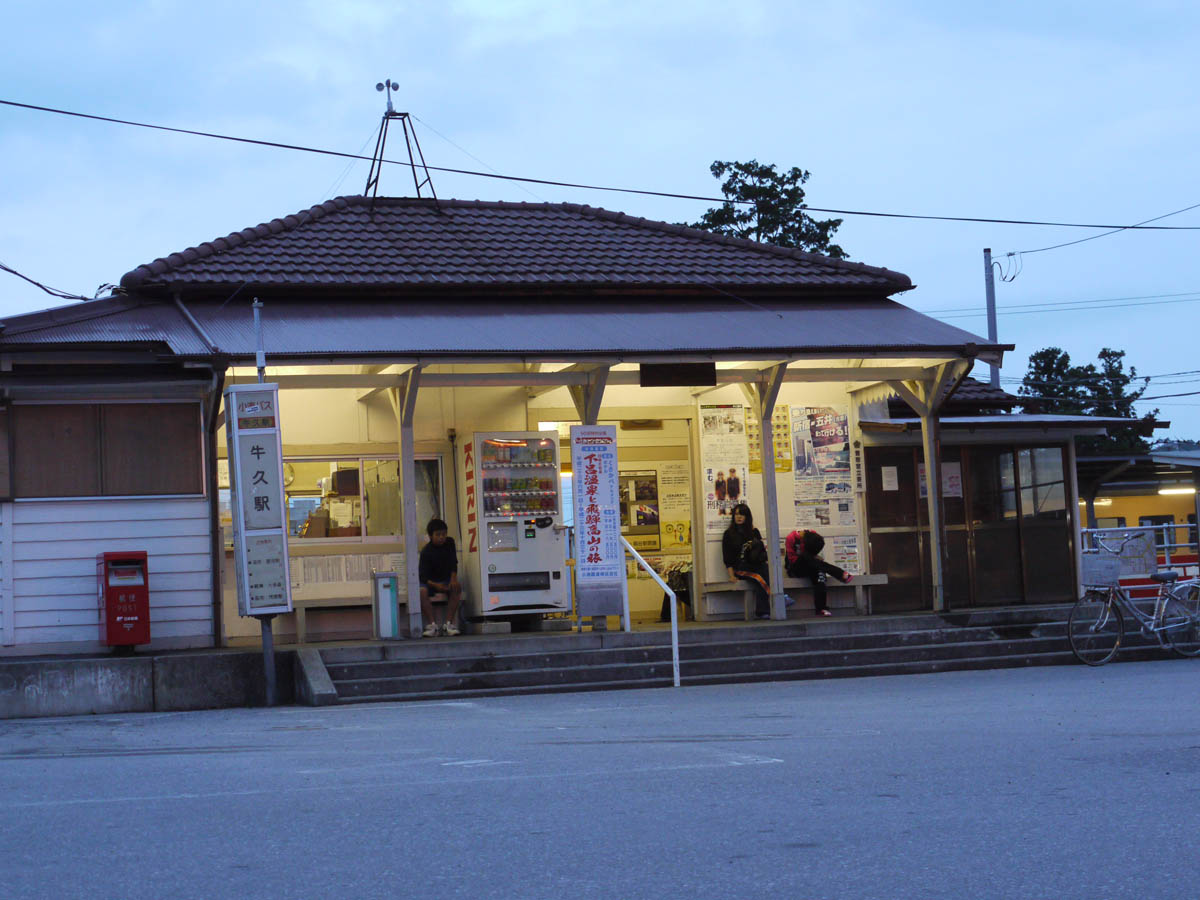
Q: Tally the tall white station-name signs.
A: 1